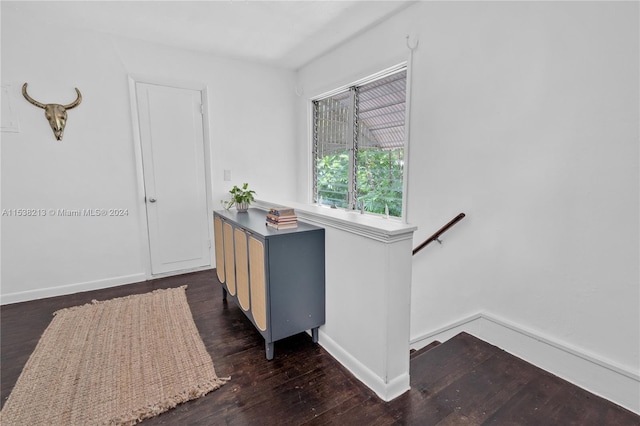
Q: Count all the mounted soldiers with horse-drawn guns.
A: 0